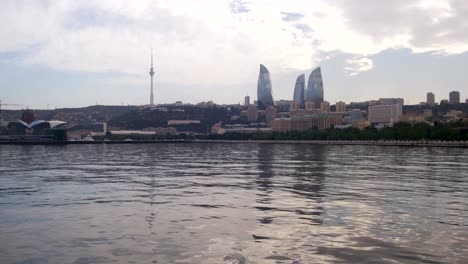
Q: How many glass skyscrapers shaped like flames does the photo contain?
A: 3